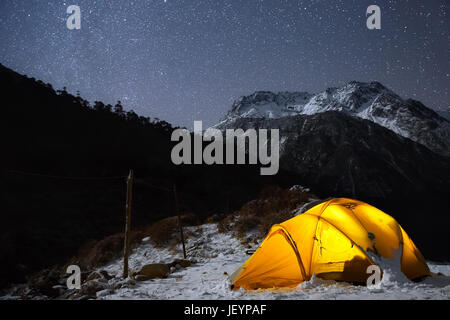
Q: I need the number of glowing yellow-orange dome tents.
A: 1